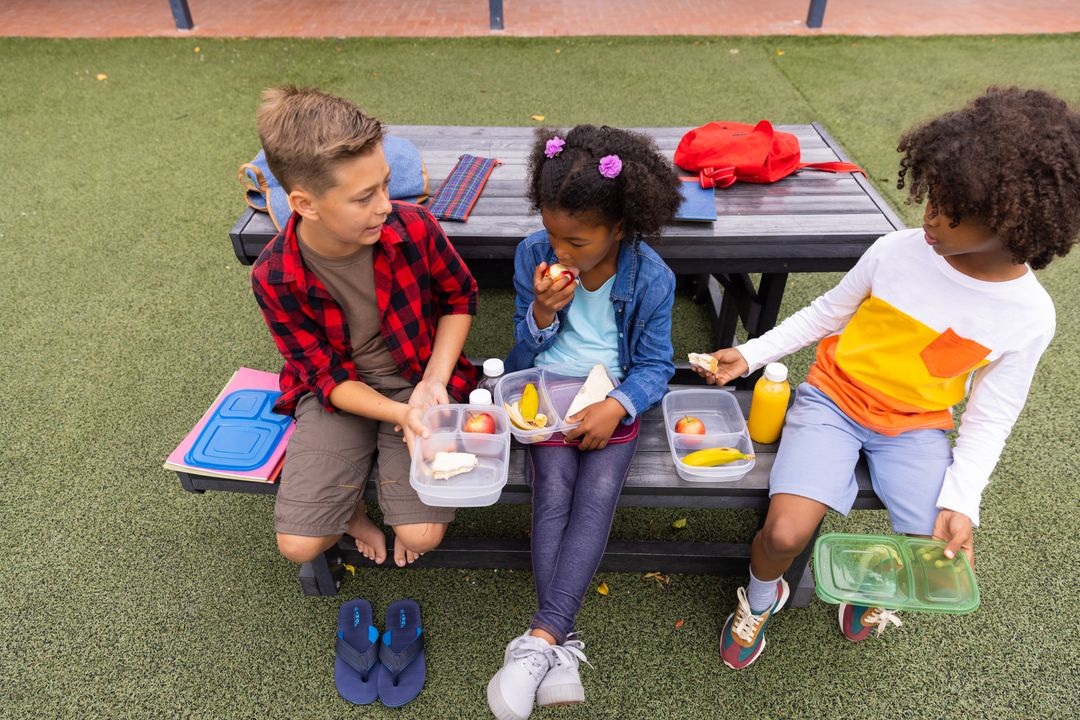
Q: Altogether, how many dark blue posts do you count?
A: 3